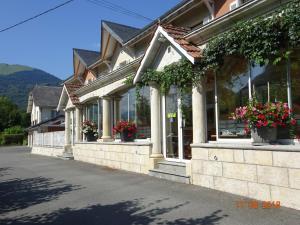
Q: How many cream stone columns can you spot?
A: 5